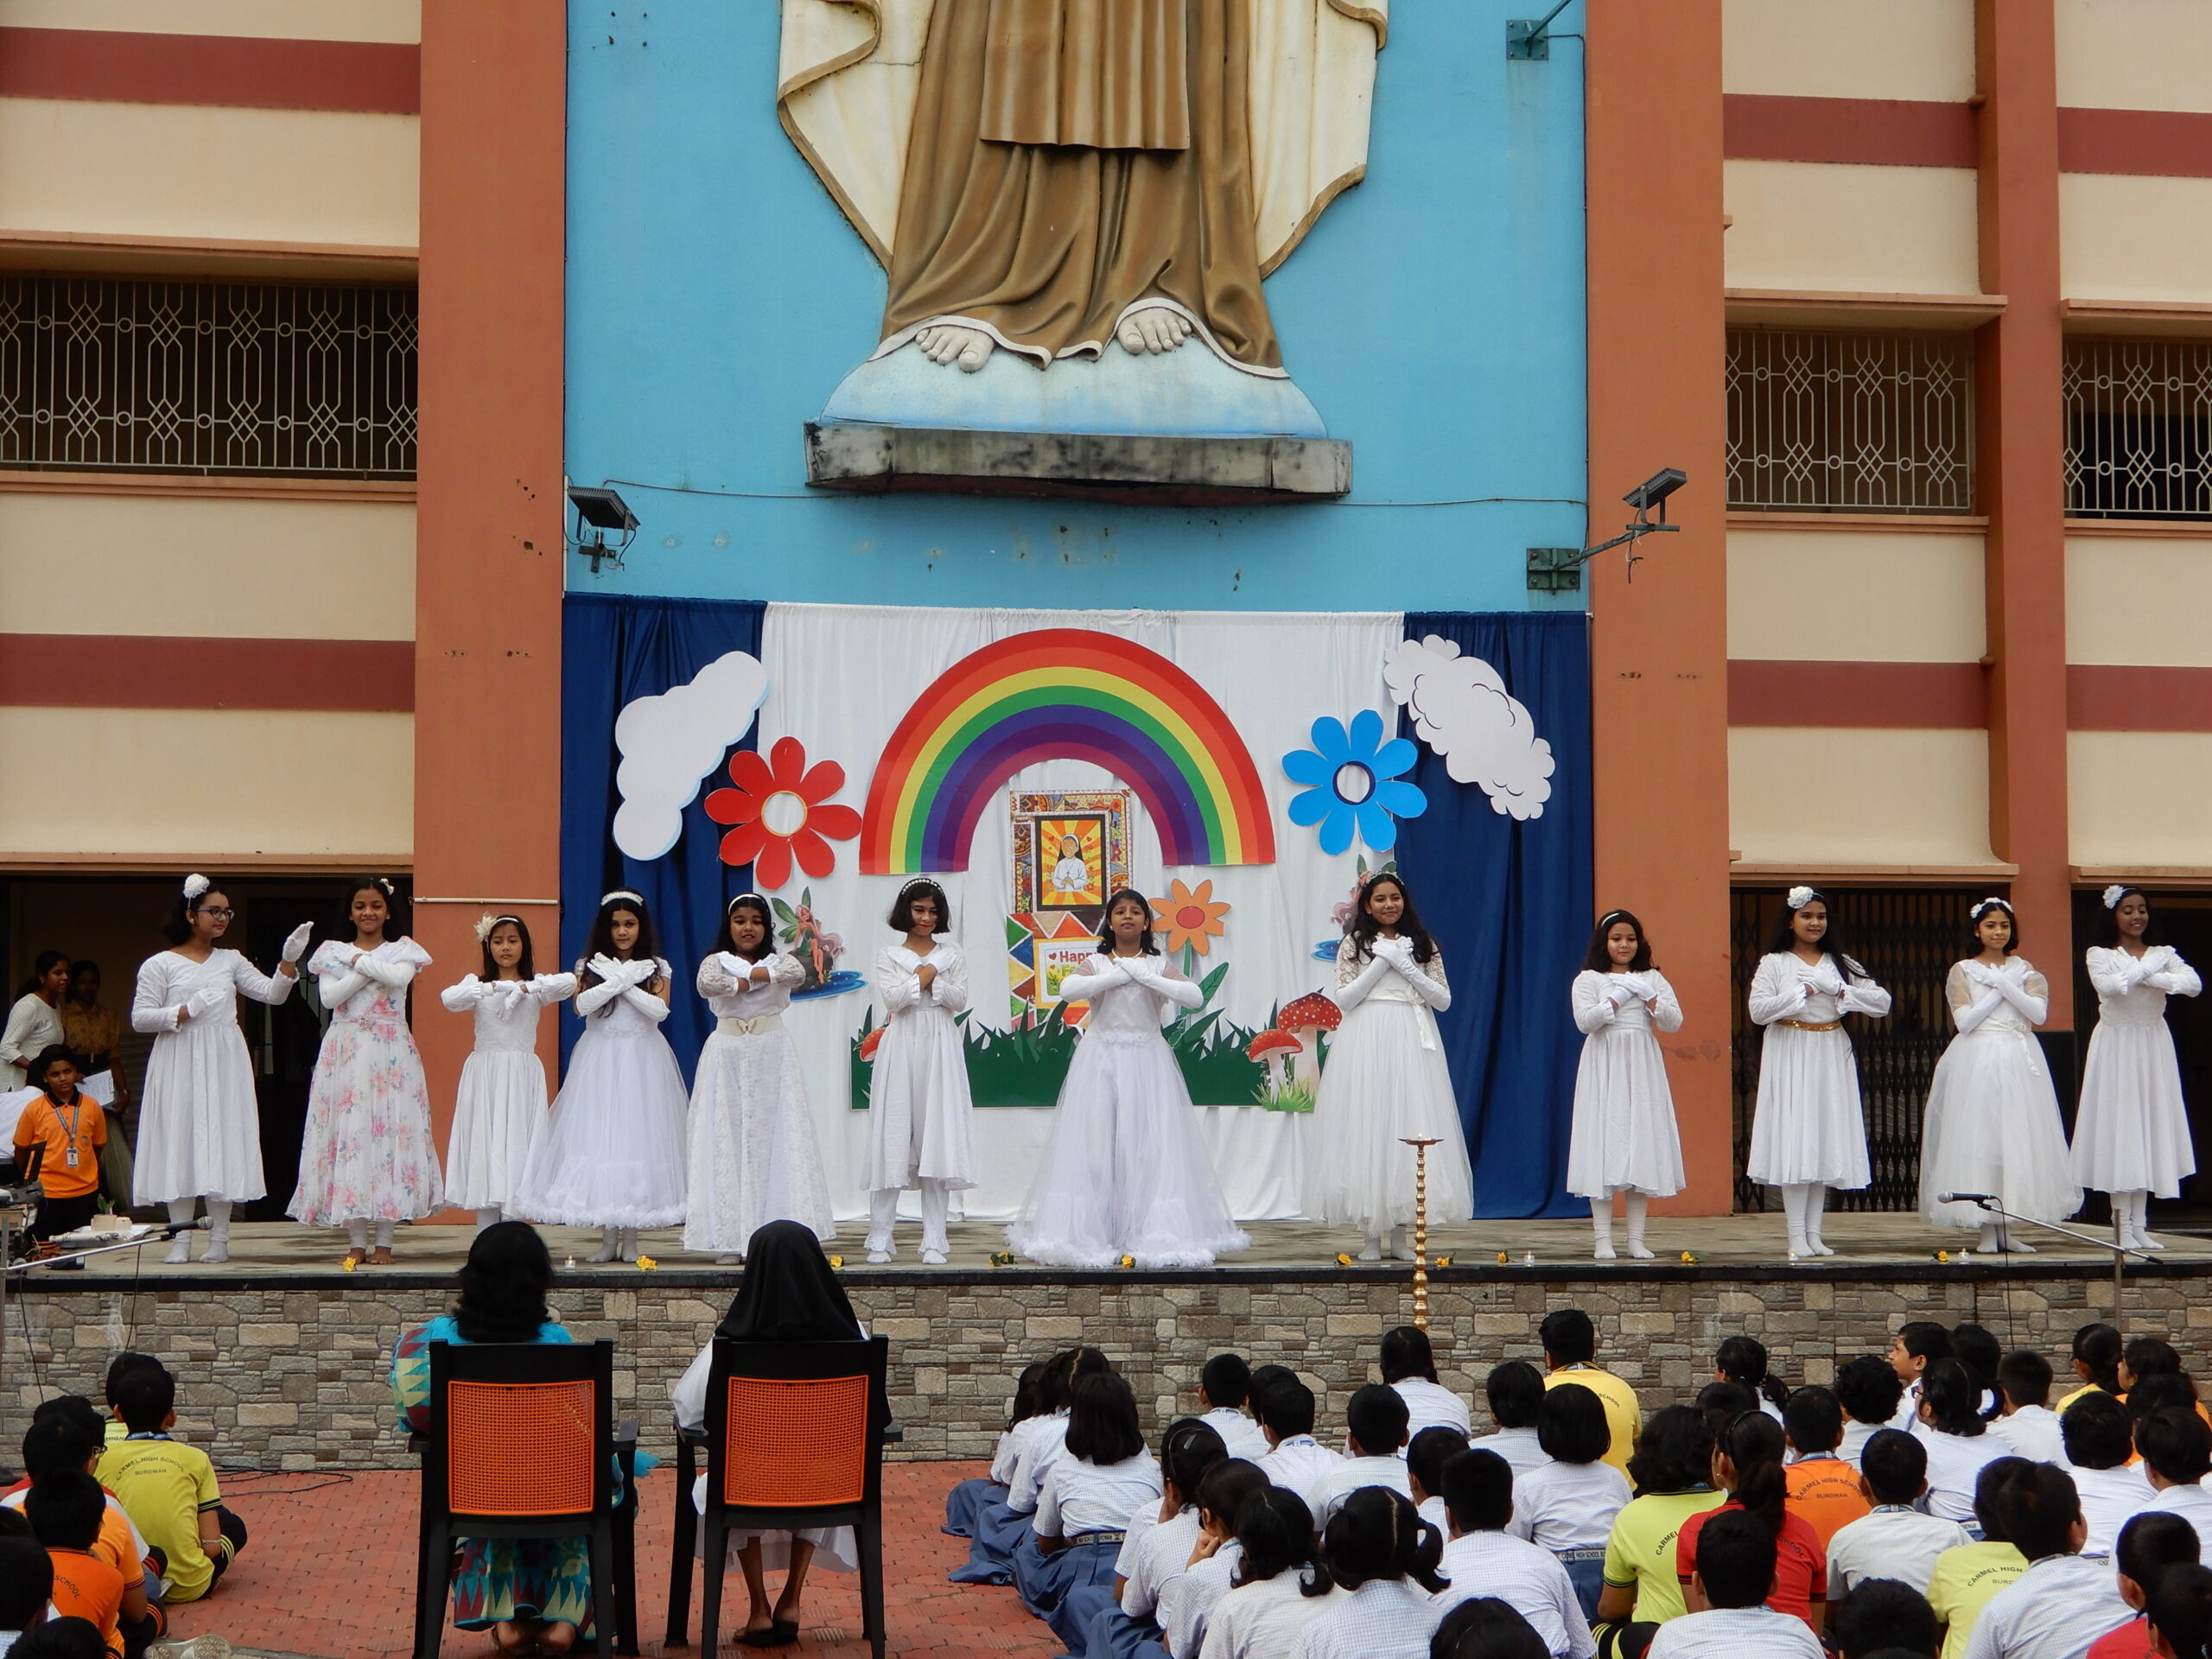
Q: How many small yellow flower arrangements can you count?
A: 10